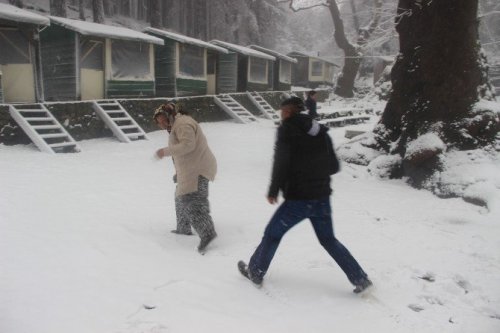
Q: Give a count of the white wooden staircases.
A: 4